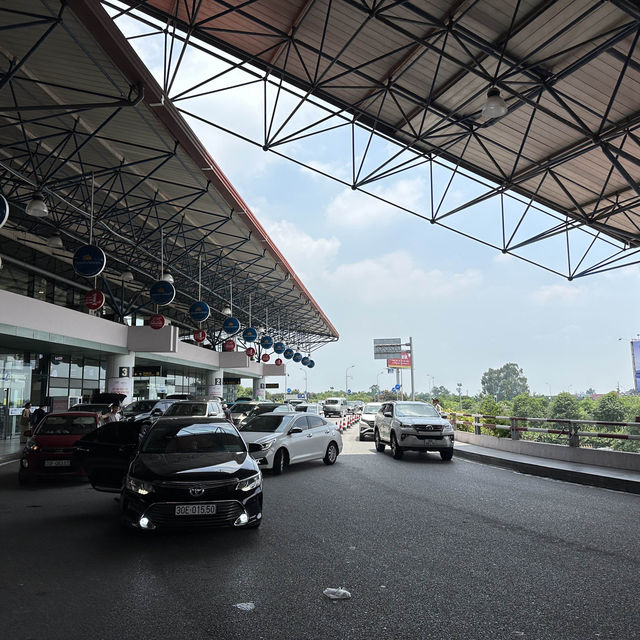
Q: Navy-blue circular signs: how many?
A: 12